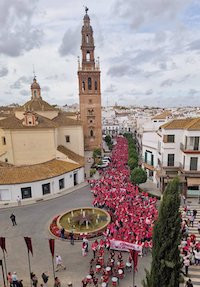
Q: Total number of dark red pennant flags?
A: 4